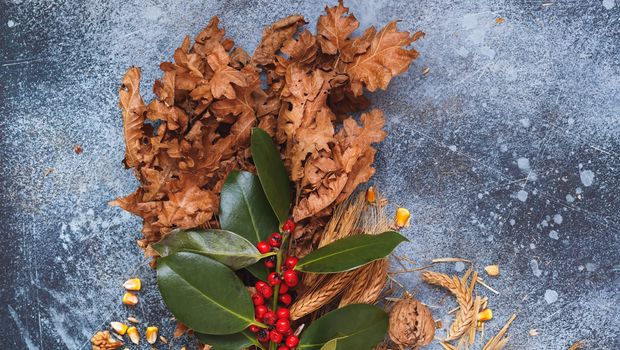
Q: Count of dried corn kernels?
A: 9